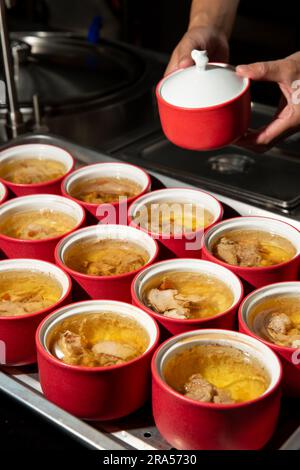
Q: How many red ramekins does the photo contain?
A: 13